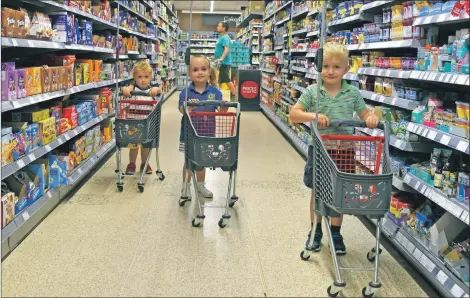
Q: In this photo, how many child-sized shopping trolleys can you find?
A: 3